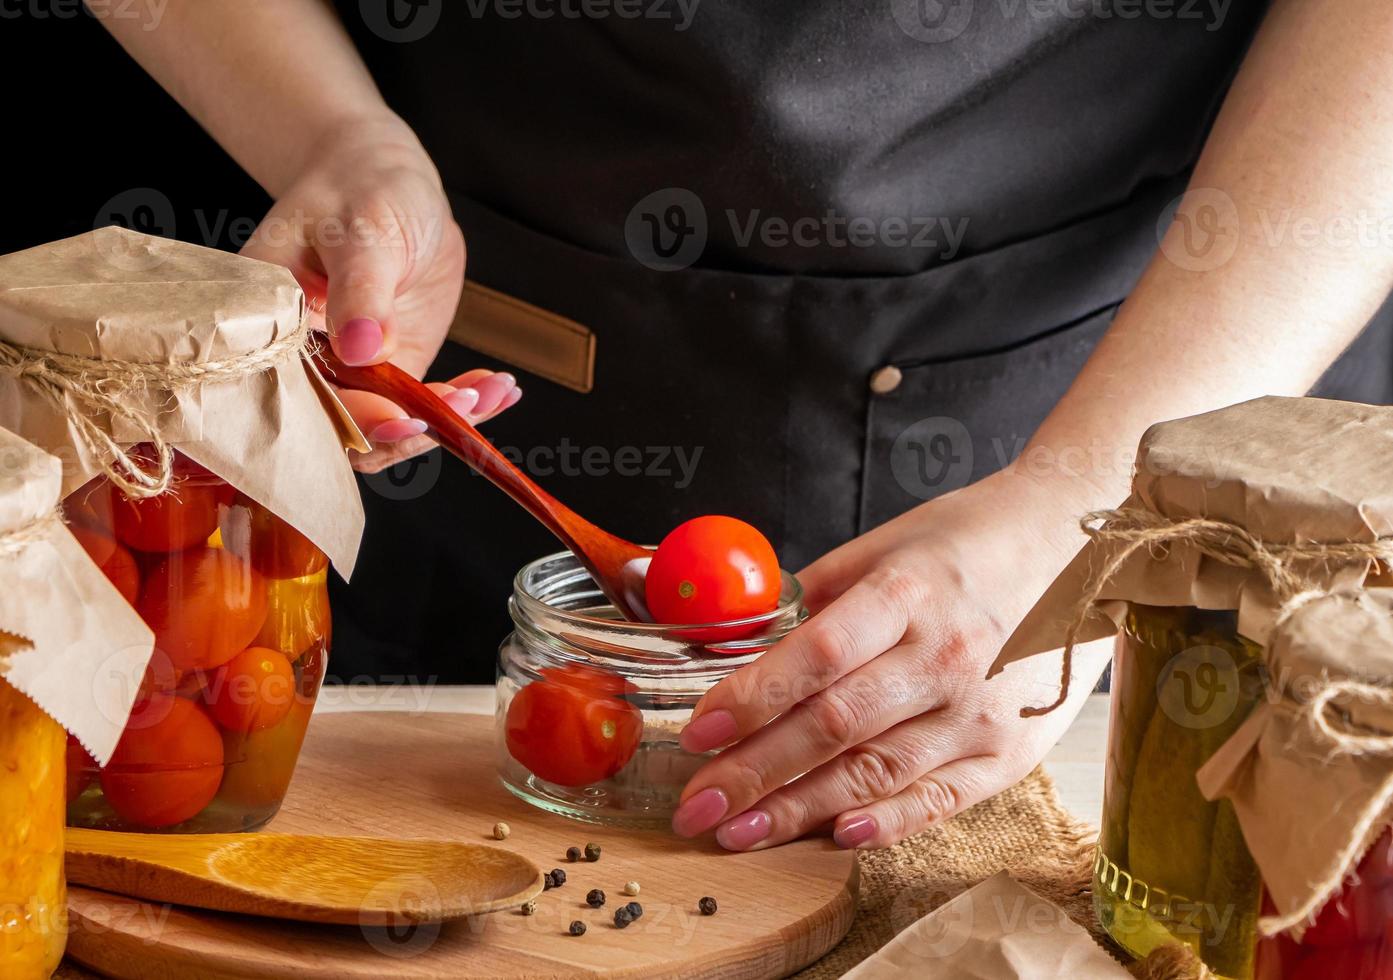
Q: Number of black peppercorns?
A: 9